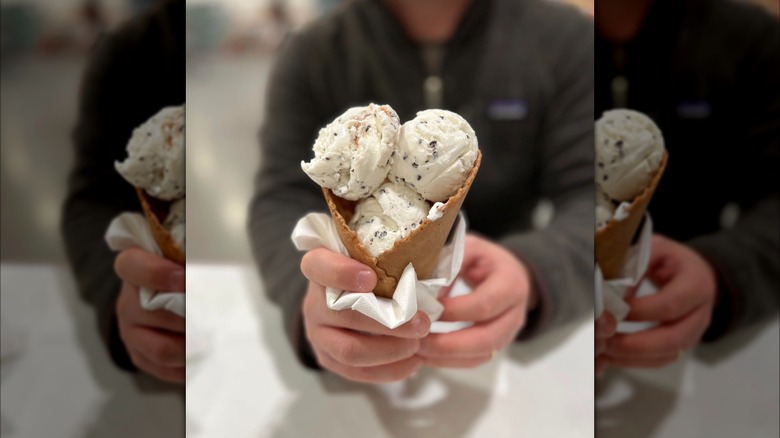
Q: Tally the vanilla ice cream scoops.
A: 3